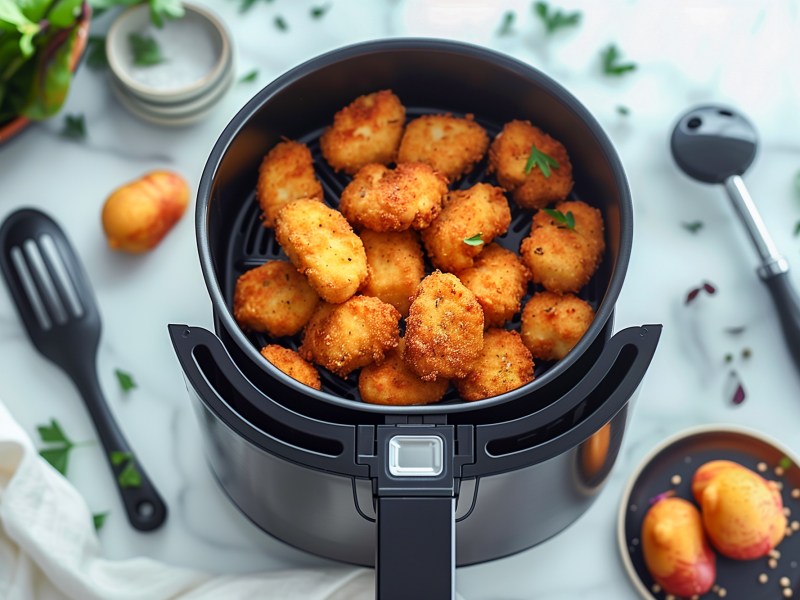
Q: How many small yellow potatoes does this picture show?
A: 3